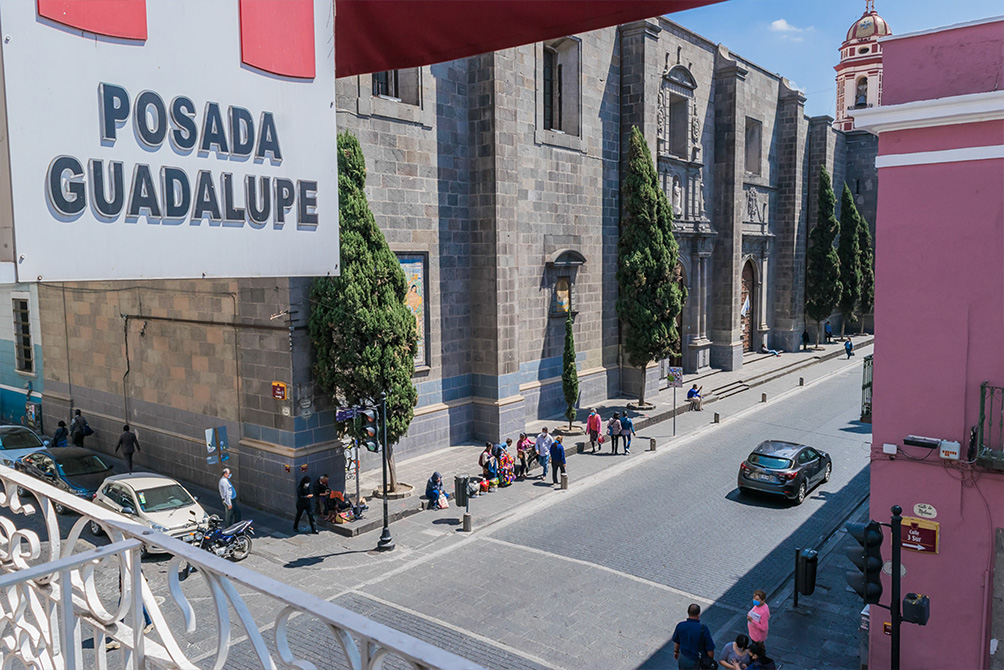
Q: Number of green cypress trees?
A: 6